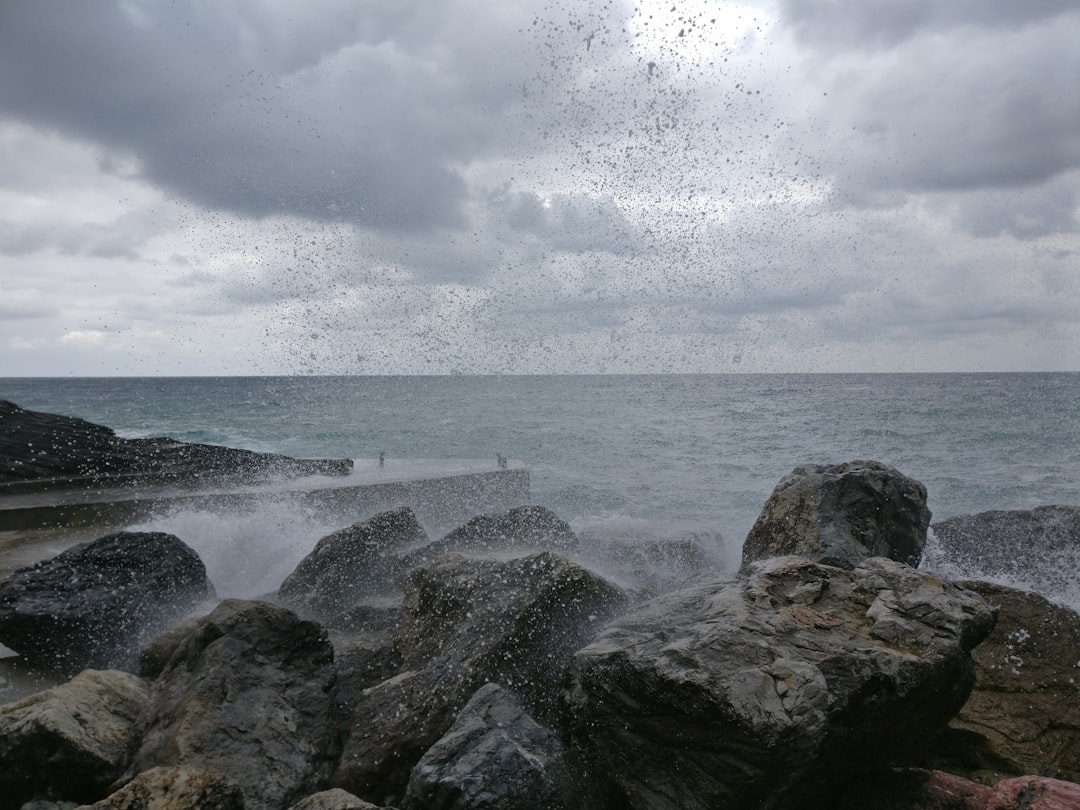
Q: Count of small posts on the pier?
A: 2